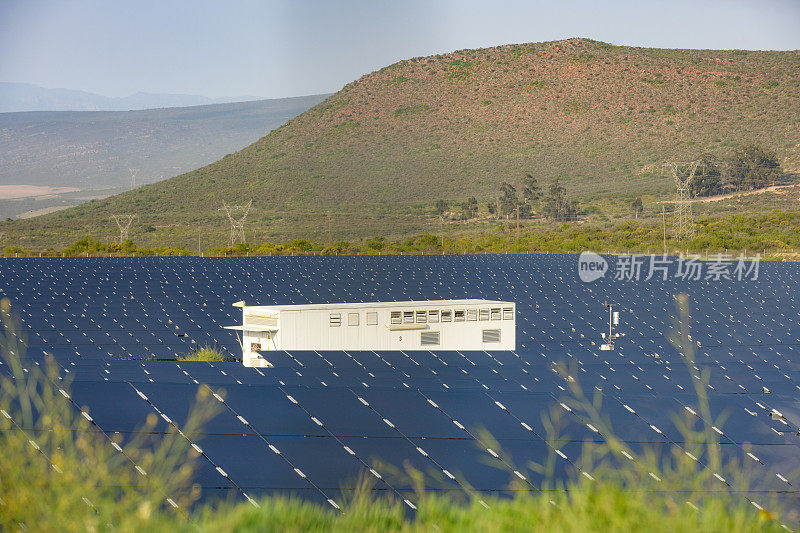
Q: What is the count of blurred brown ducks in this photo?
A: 0